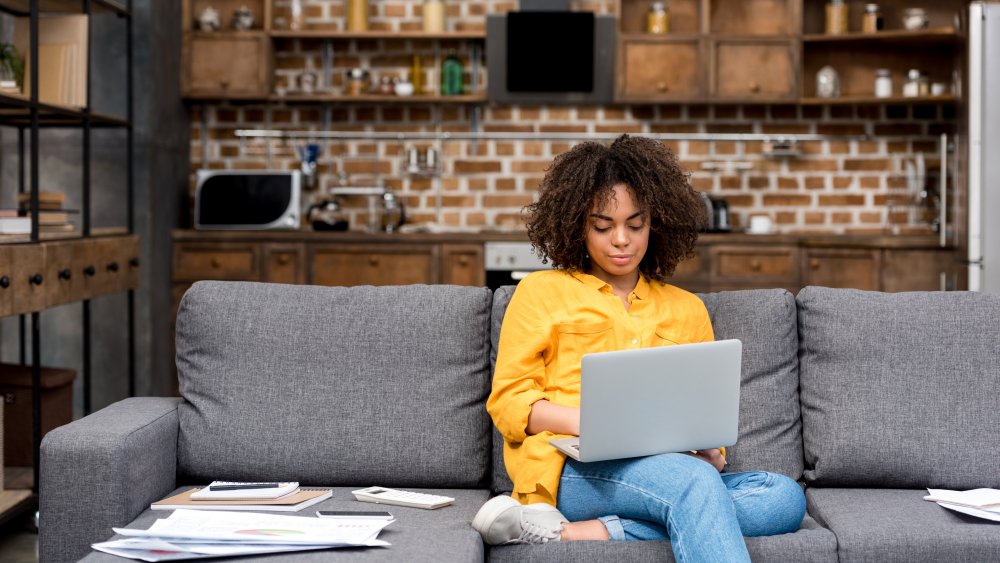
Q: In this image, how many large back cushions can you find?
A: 3